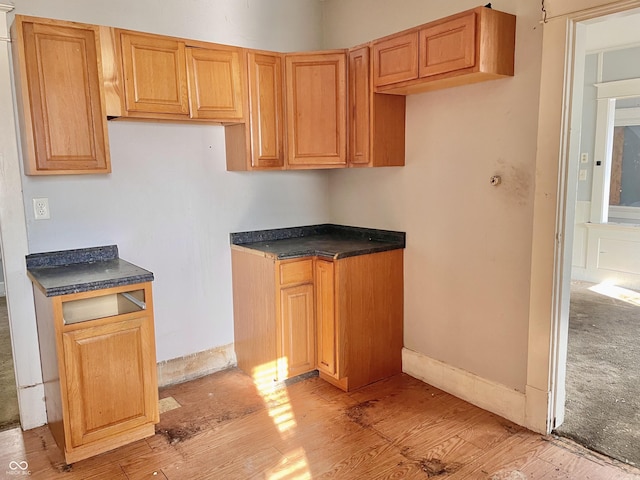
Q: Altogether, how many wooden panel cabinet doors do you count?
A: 11